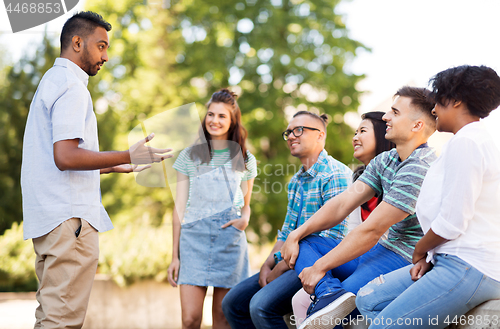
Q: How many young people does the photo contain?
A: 6